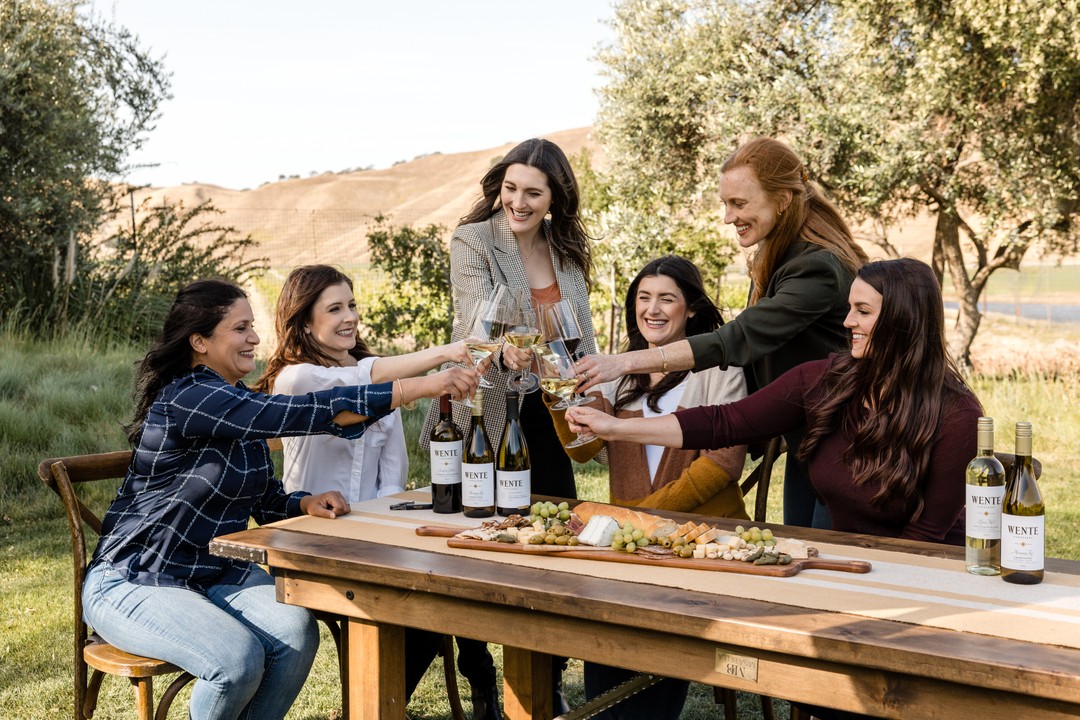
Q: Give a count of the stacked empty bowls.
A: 0